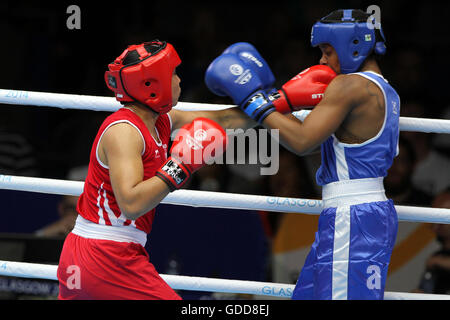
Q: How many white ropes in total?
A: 3